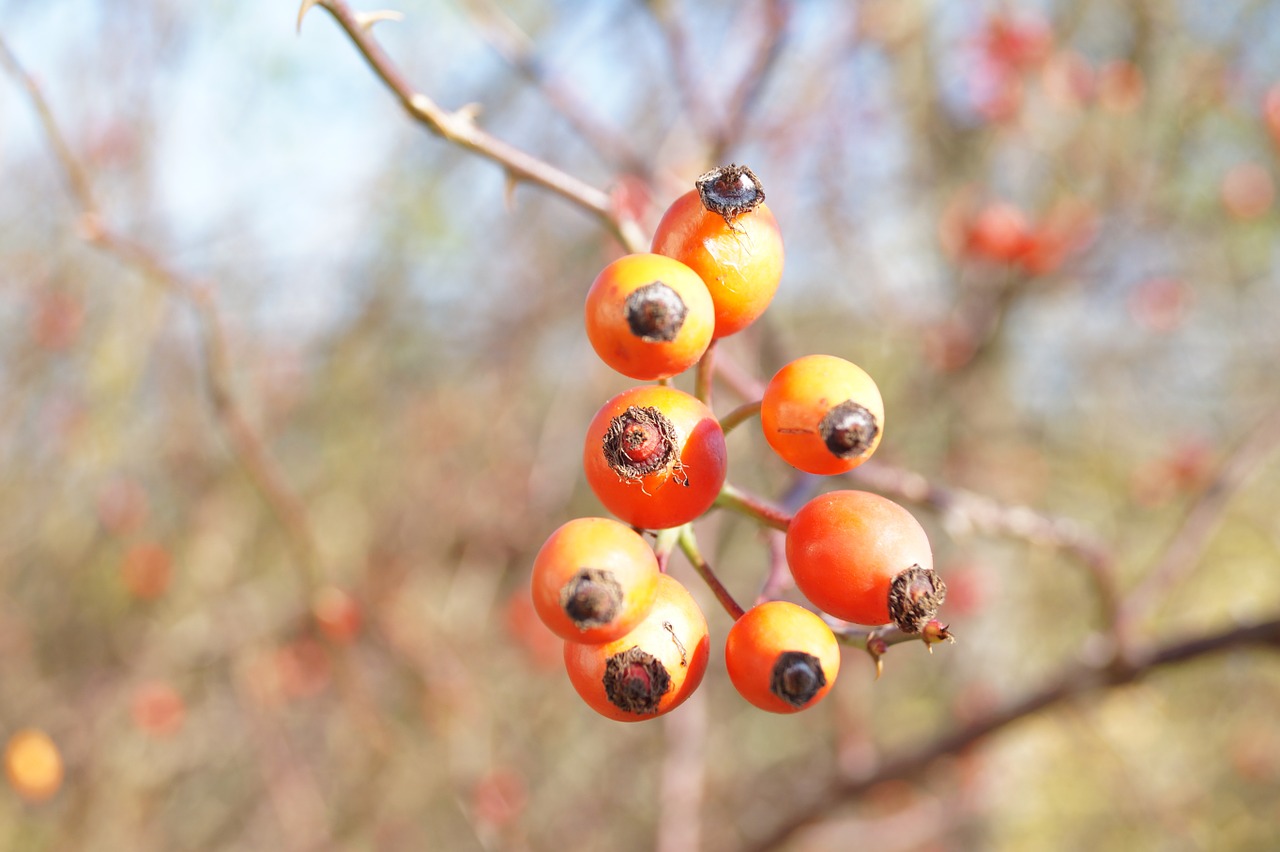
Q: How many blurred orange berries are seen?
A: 1